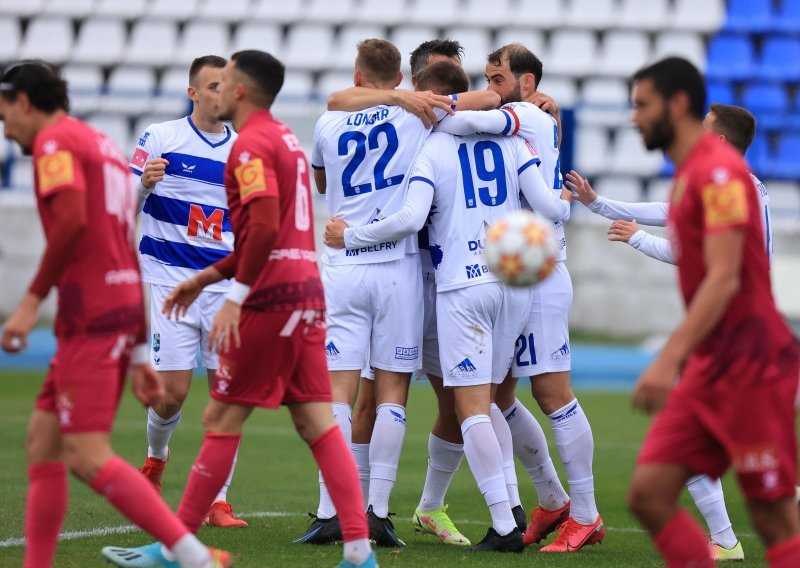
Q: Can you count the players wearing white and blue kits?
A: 6